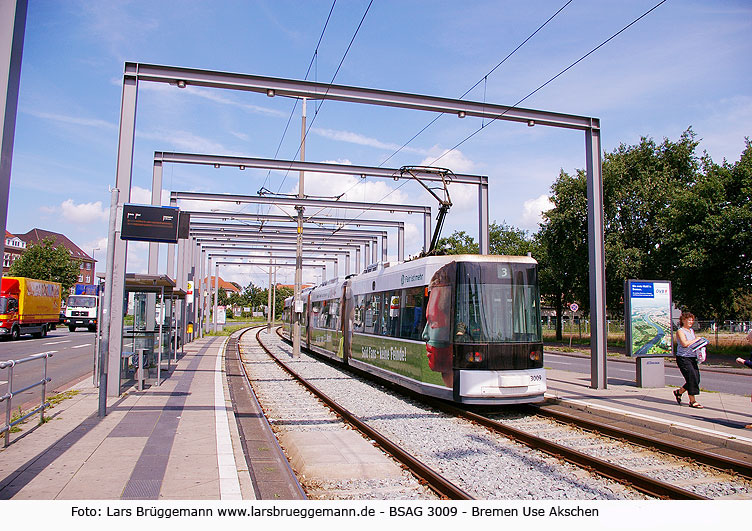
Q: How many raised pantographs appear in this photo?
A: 1